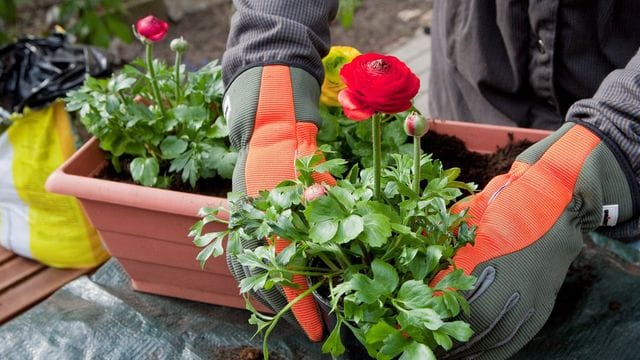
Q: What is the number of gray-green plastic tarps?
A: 1